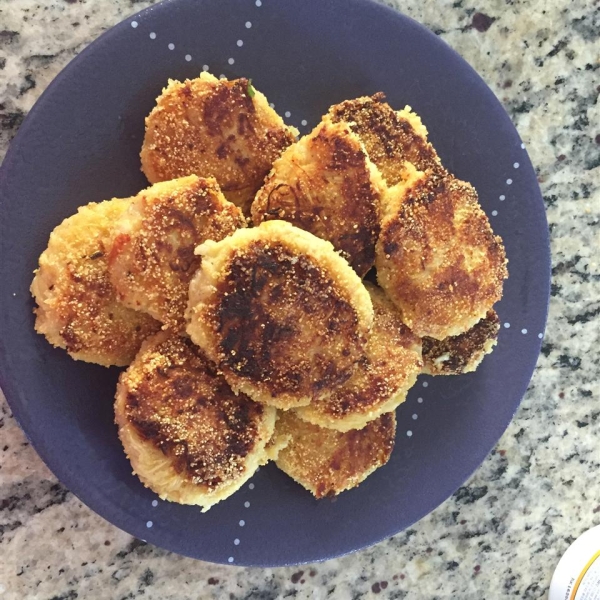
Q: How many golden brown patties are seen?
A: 11